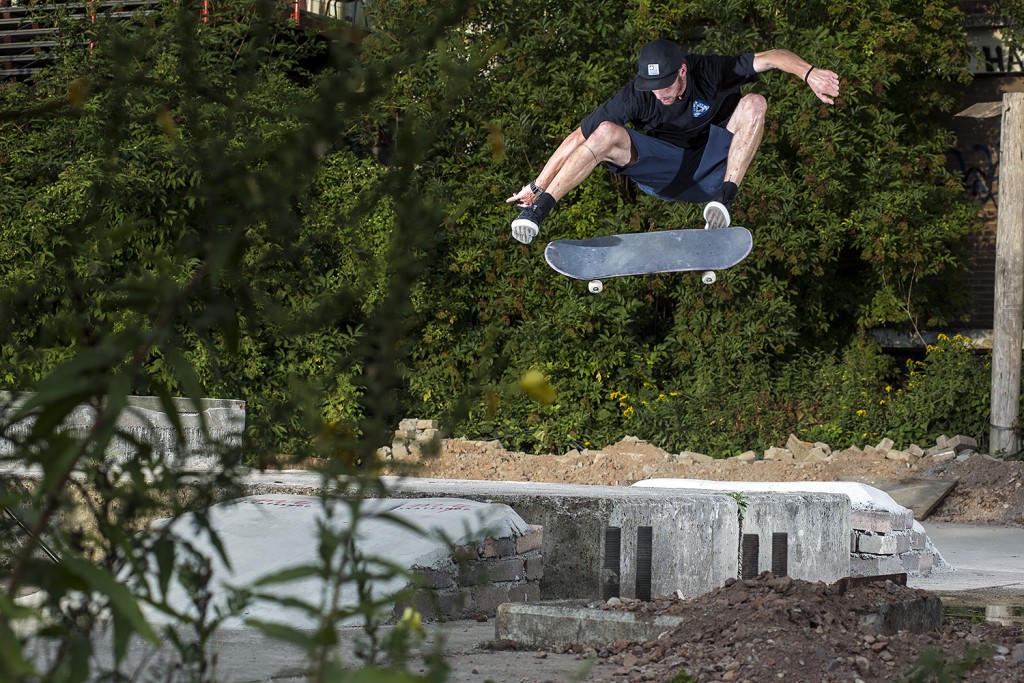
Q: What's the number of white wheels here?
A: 2